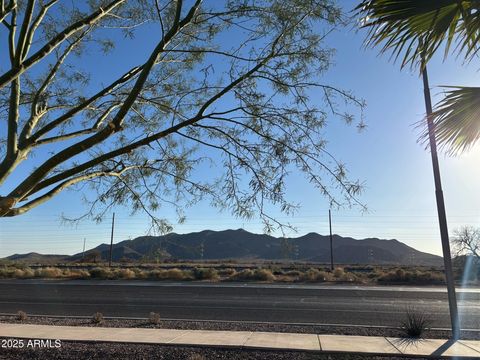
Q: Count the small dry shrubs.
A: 3